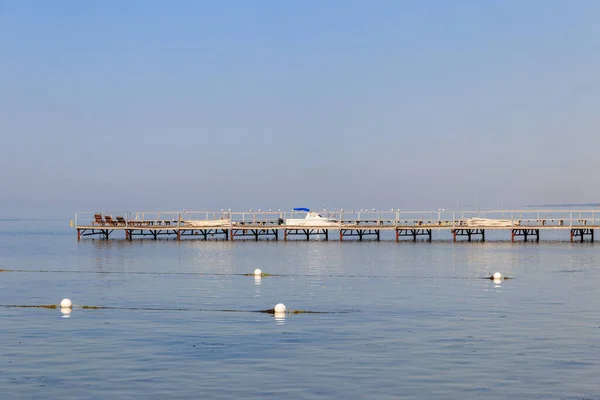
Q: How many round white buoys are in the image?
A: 4